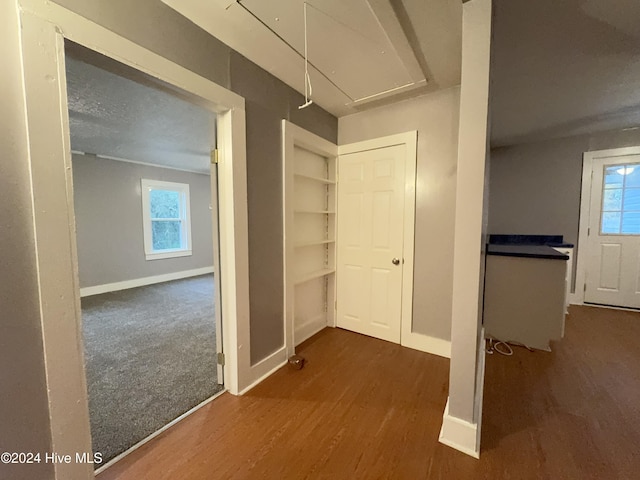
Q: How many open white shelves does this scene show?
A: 4